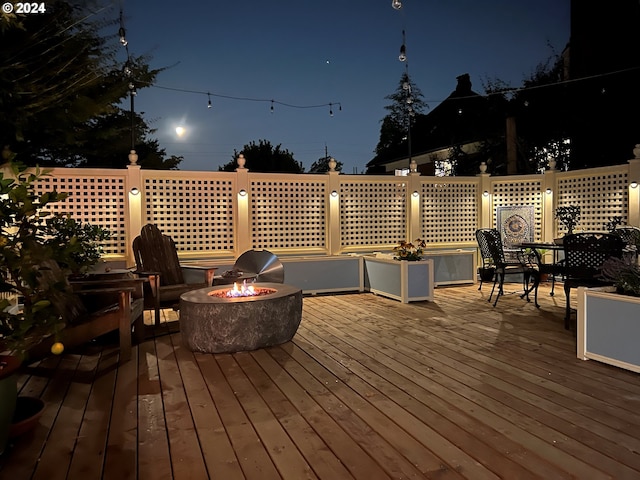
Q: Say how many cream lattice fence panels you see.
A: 7